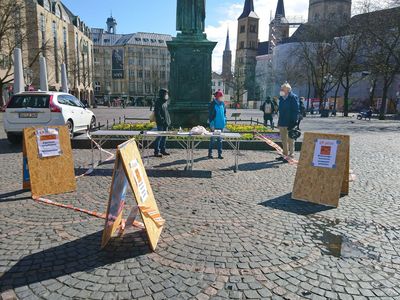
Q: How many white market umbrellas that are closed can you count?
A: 3